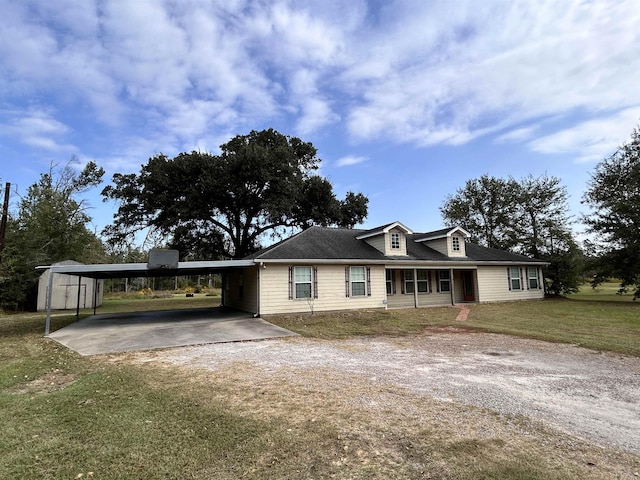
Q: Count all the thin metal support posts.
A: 3